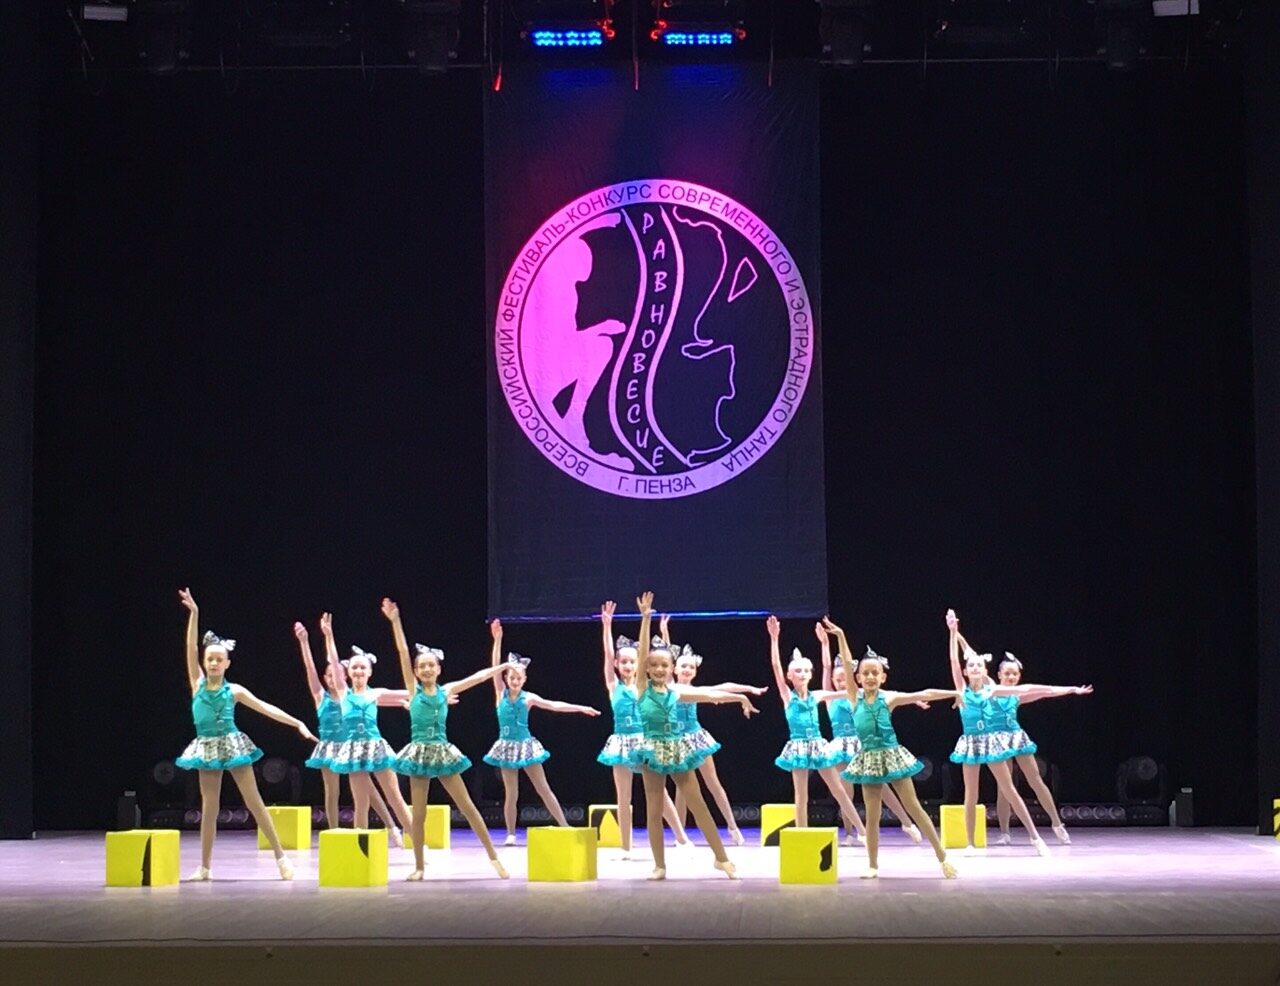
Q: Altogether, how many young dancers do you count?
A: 13